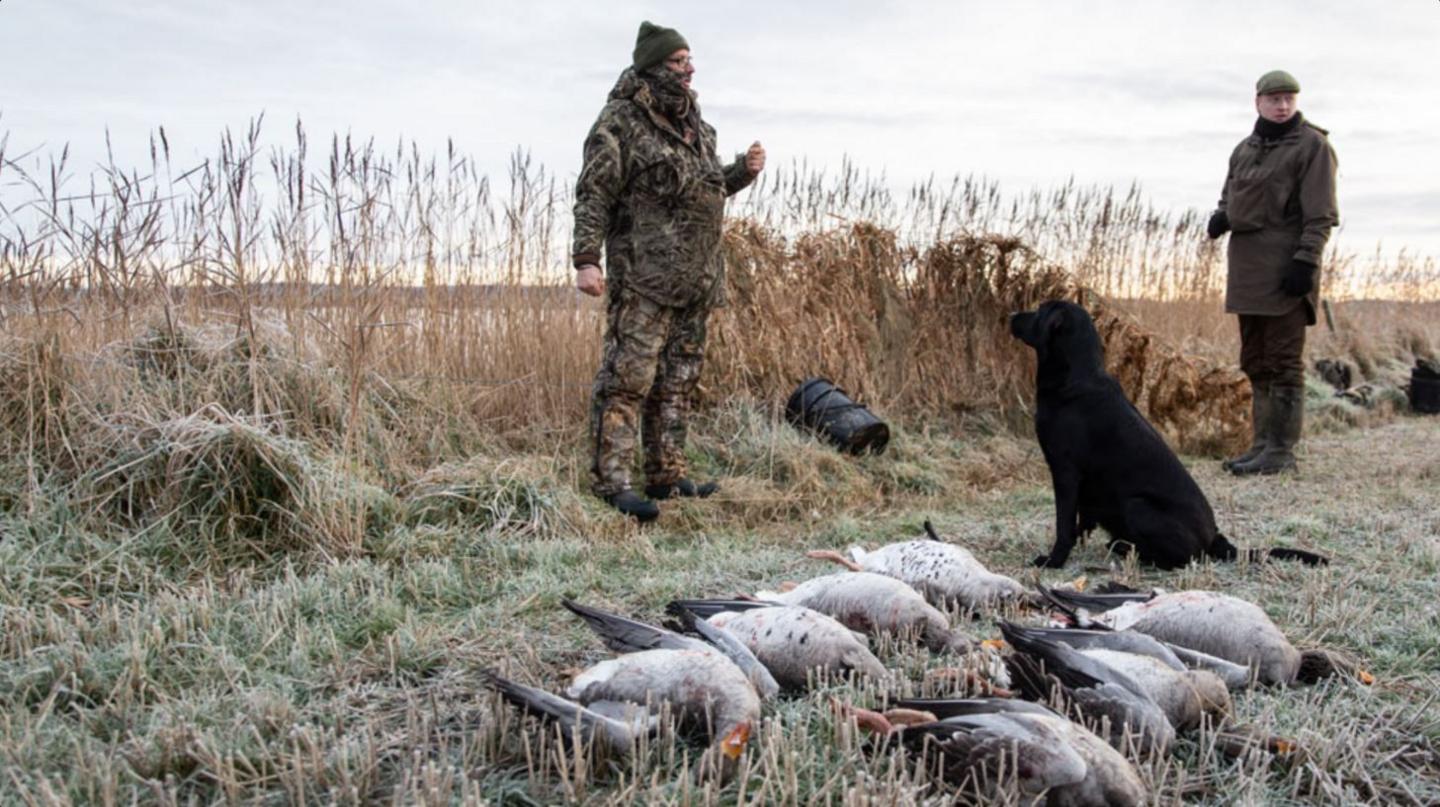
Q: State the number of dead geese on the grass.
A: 7